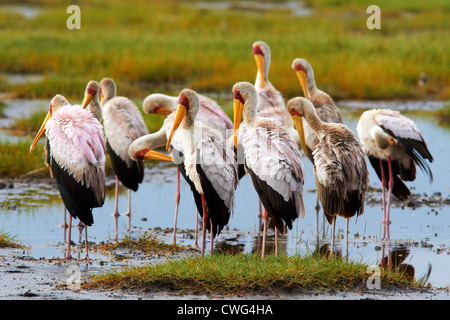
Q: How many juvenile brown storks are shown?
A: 2